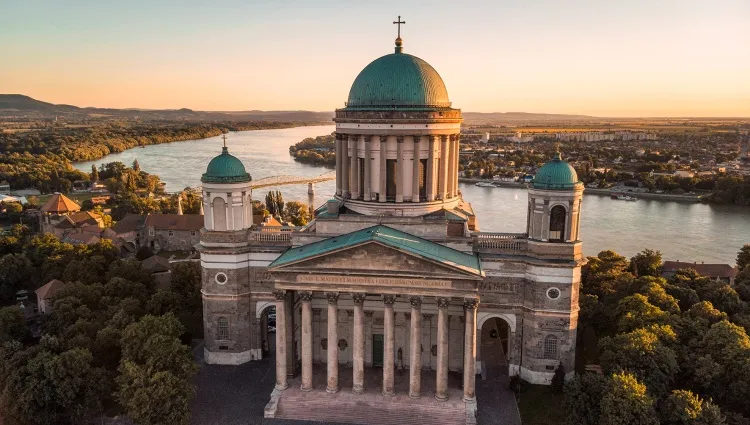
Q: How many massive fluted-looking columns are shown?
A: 8